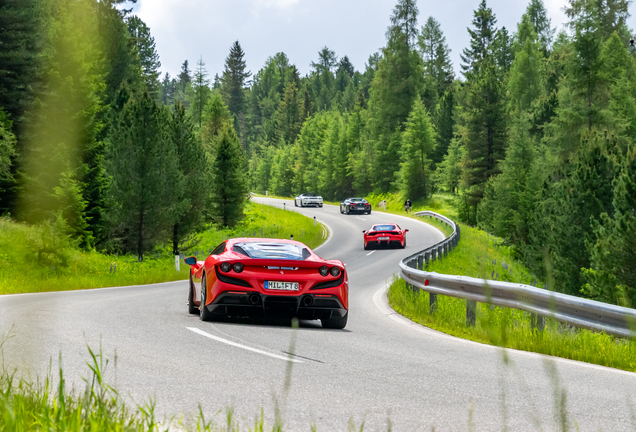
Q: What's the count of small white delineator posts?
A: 6